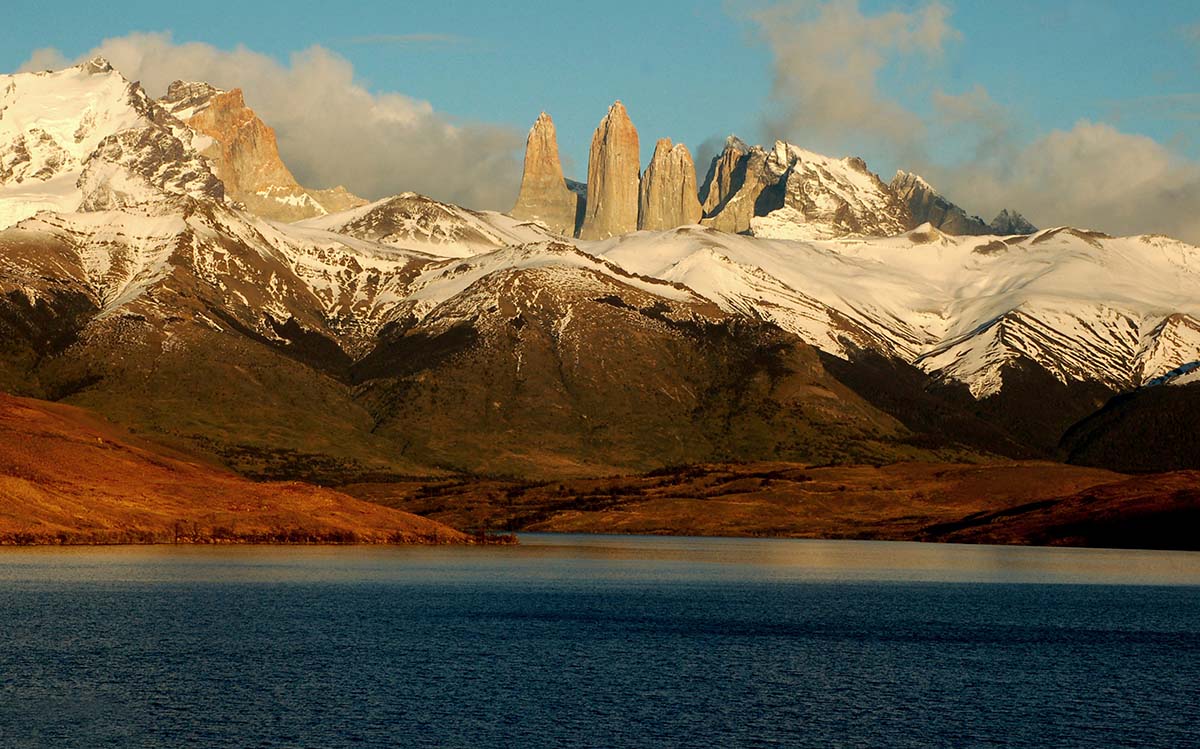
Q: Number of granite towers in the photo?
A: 3